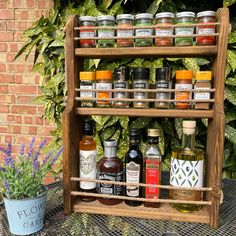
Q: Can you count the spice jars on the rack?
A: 14